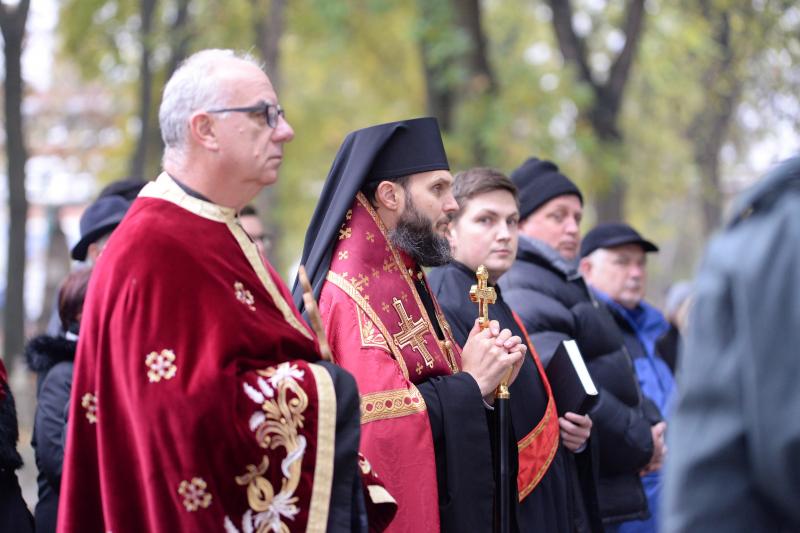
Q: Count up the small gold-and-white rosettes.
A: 4